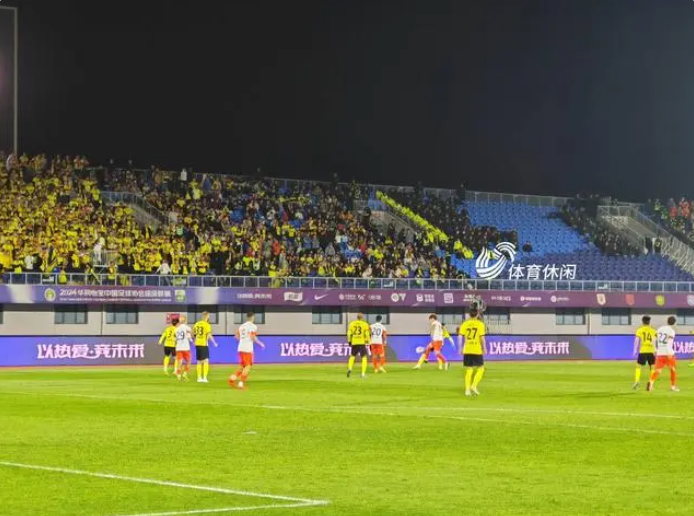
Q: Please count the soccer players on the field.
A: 11